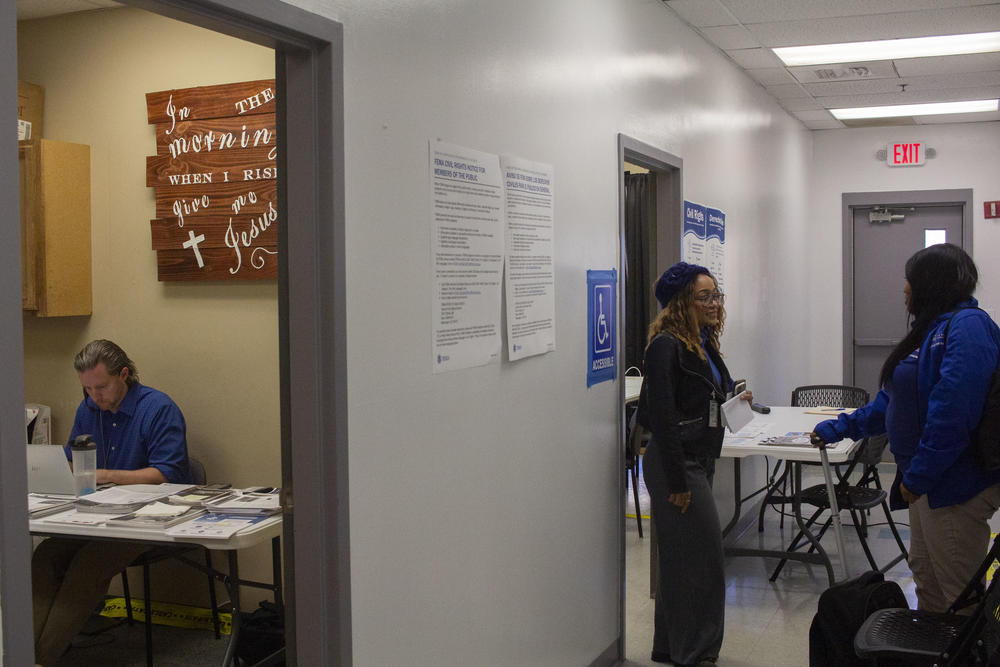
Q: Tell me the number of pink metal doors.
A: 0